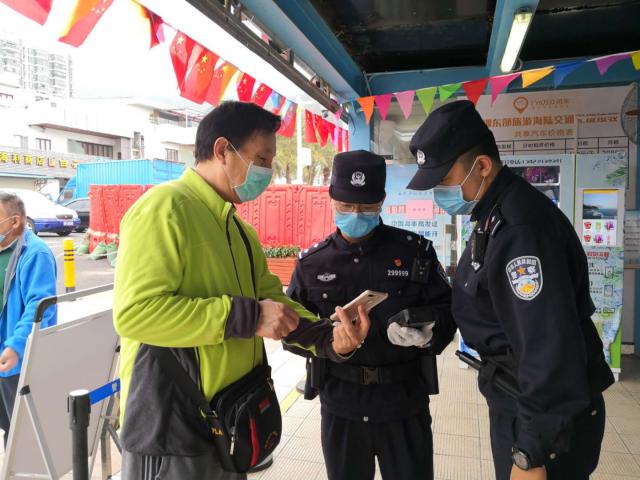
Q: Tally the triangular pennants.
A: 11